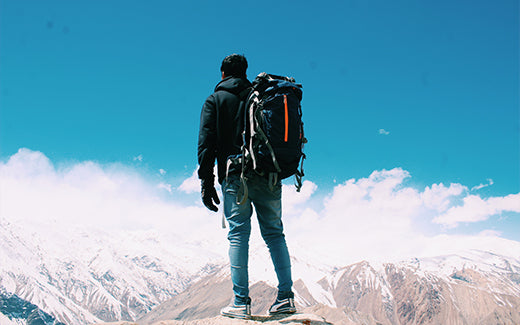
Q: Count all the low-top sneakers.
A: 2